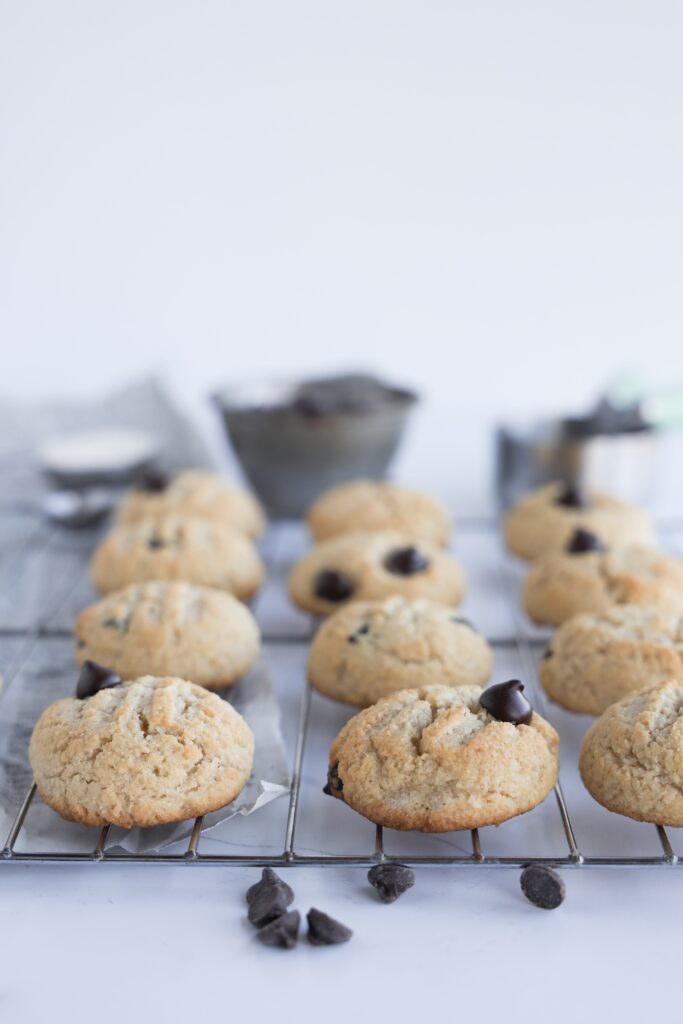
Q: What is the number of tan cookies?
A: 12